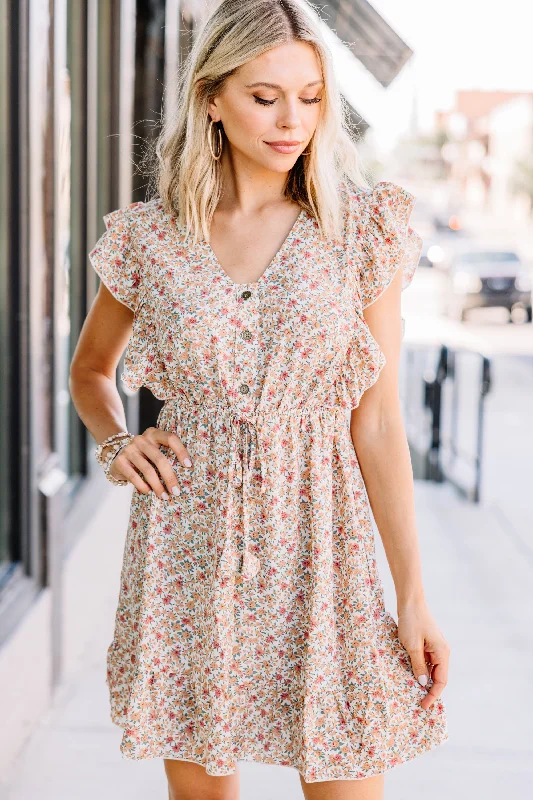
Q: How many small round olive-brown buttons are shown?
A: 3